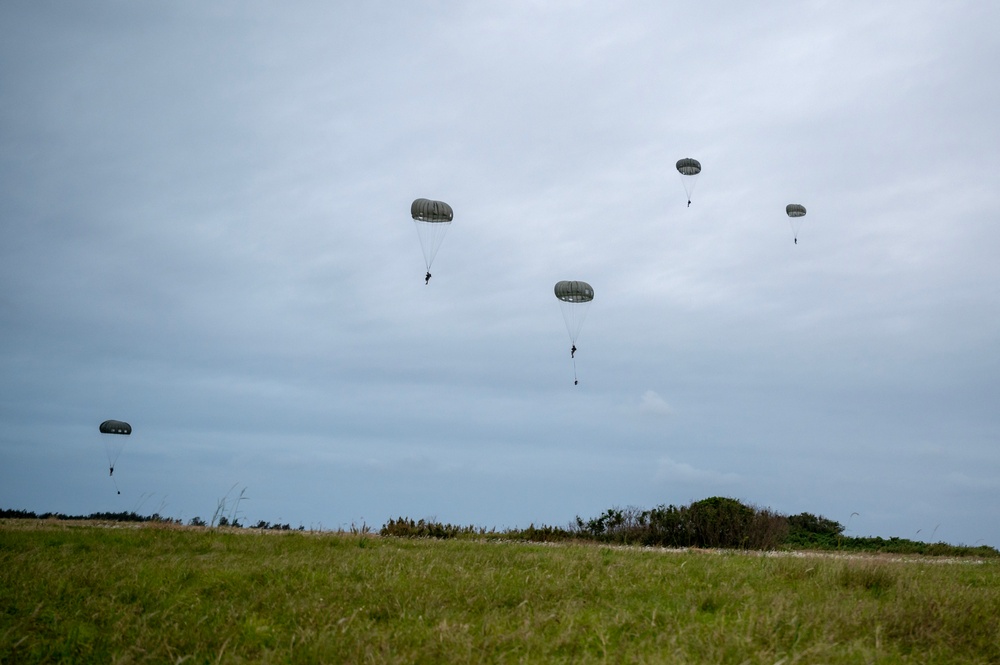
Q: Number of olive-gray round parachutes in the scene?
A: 5